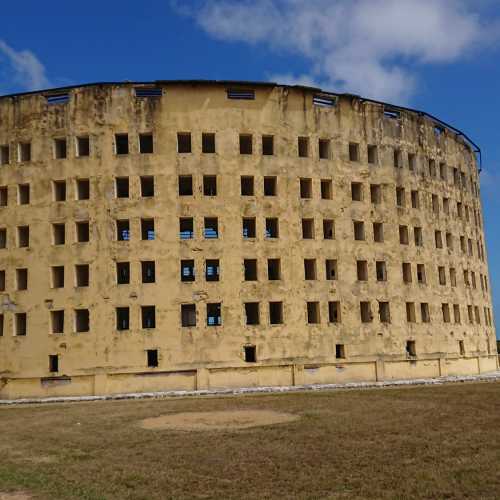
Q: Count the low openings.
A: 6